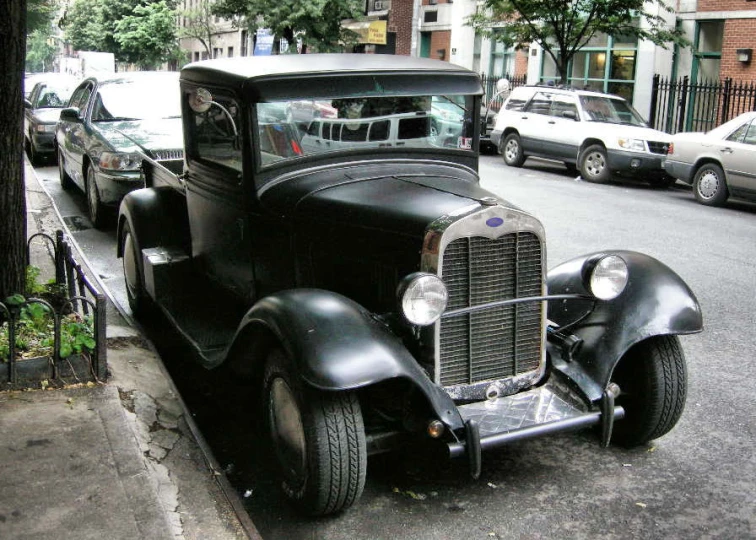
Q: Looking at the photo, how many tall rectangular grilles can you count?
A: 1